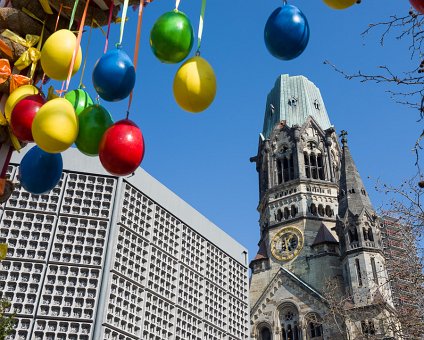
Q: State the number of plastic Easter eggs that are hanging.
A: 14